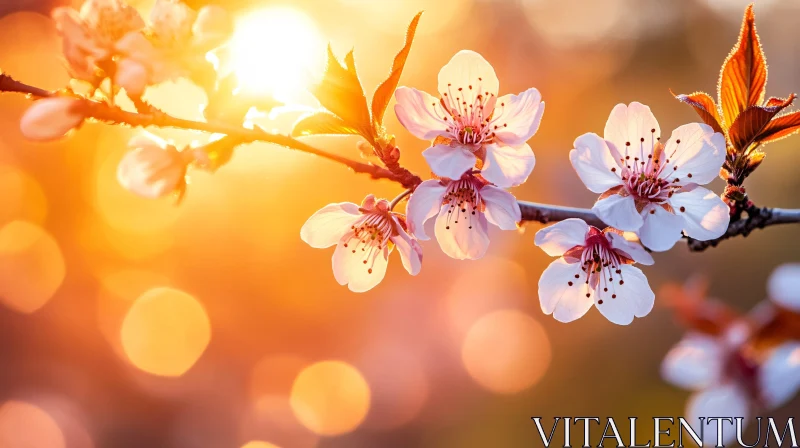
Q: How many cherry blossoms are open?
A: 5